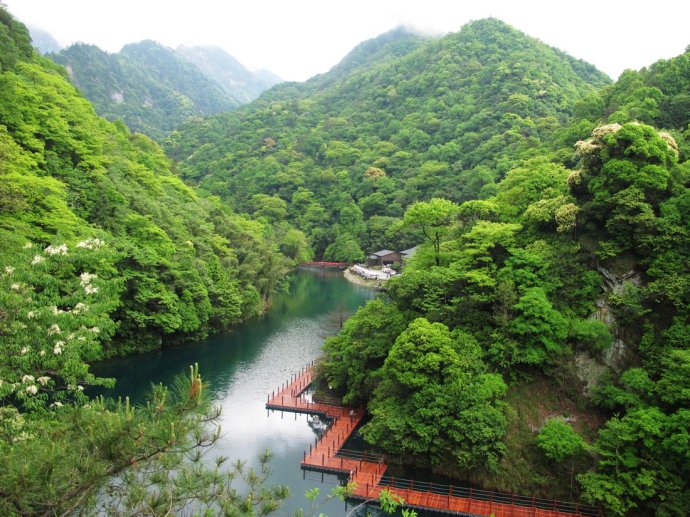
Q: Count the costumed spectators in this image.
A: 0